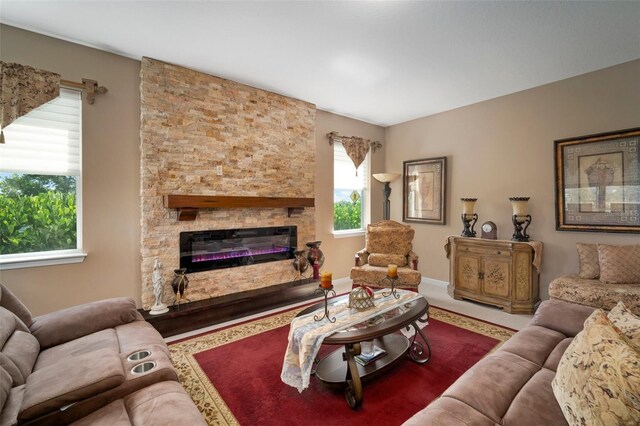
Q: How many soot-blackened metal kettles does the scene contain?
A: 0